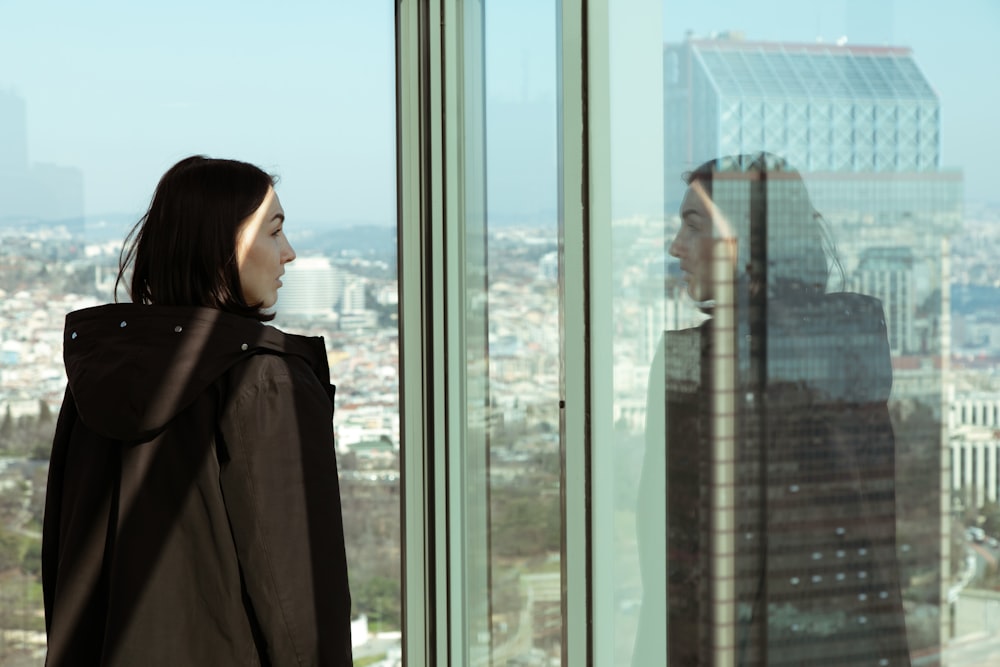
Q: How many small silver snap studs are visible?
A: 4